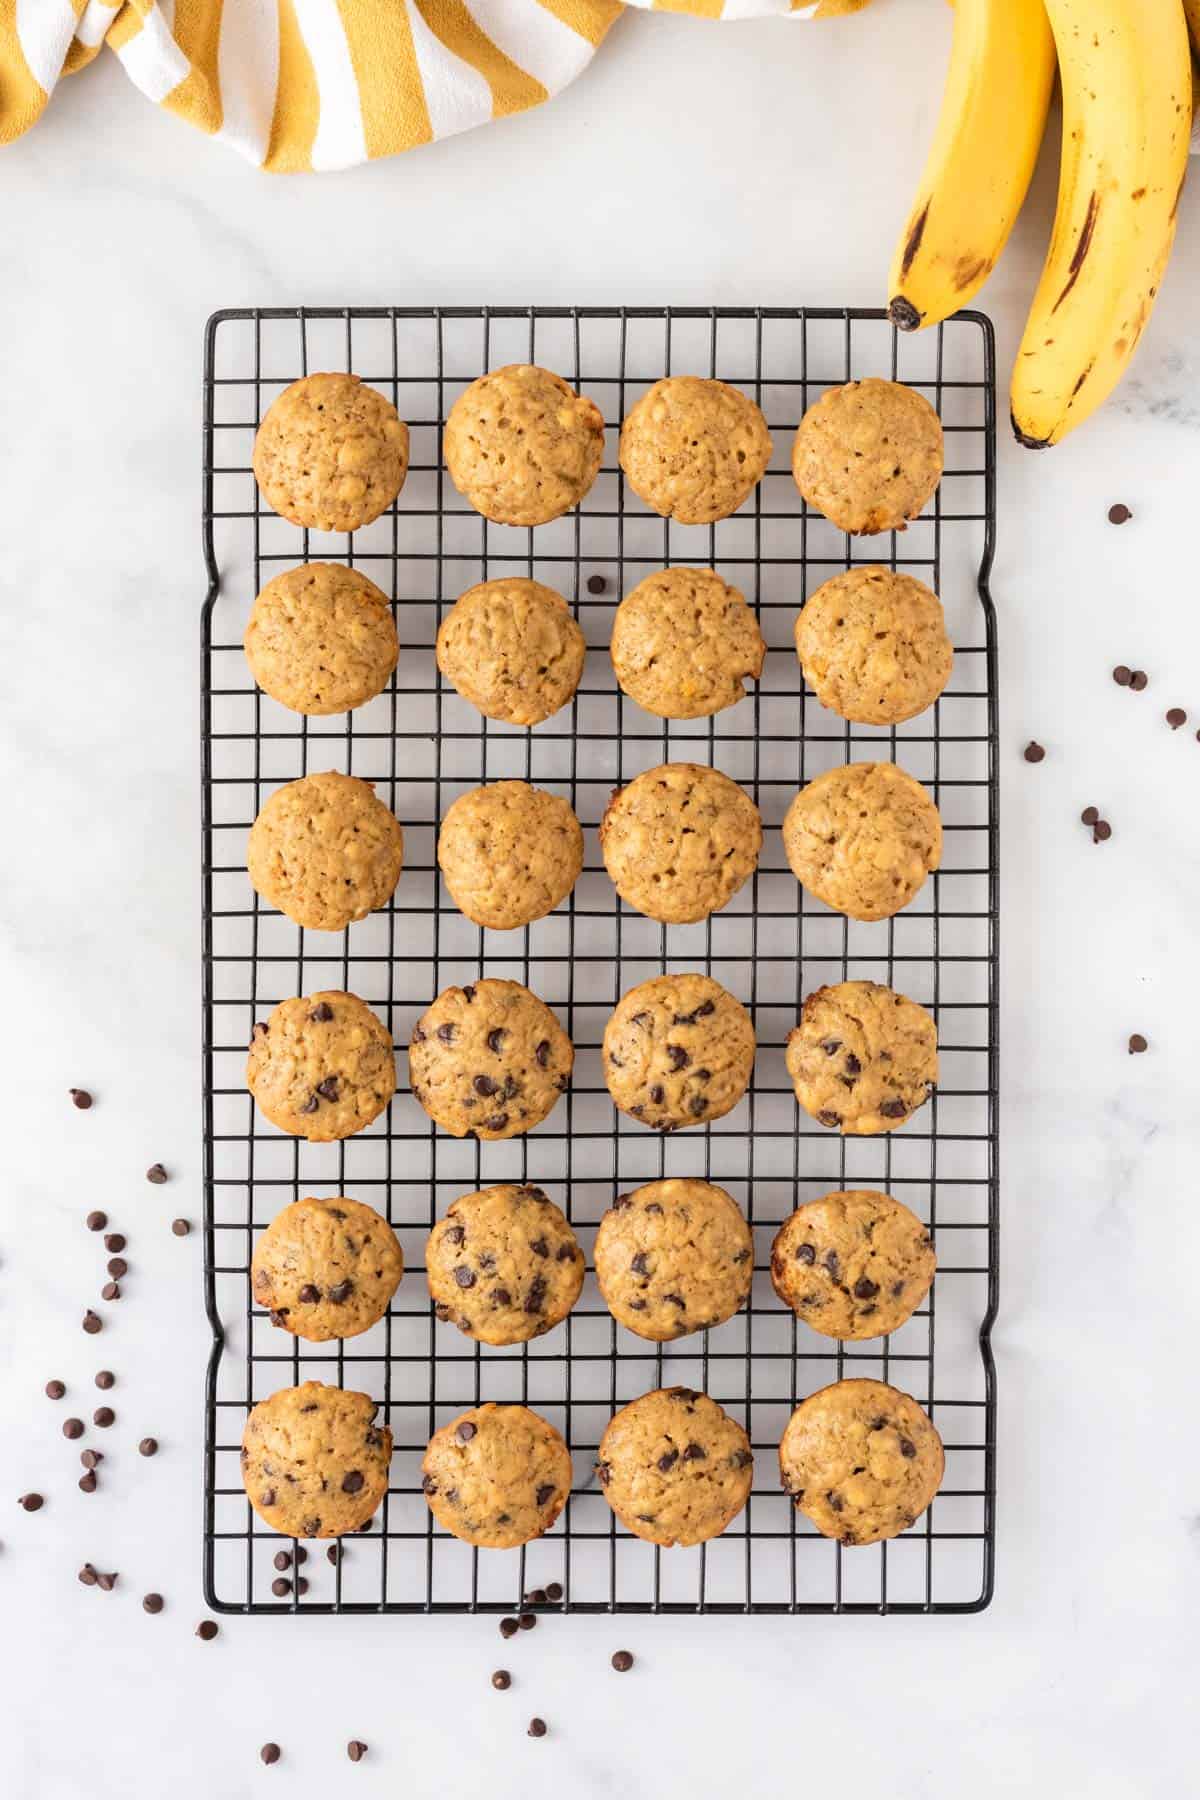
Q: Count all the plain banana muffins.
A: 12